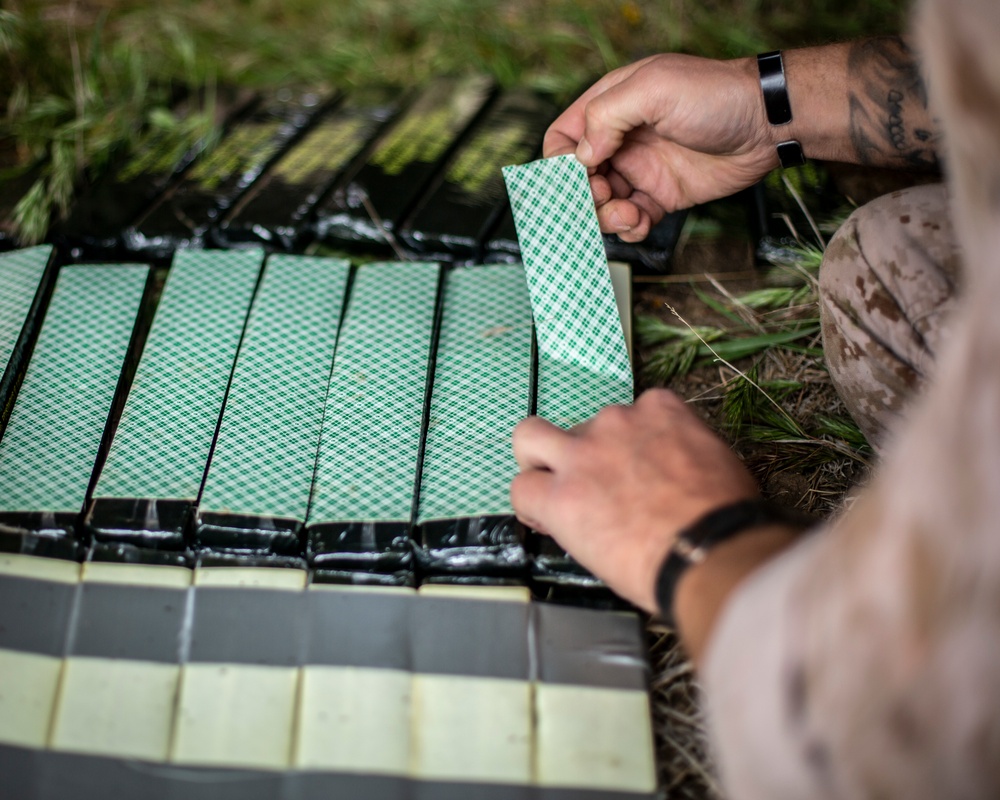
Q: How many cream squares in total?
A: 6